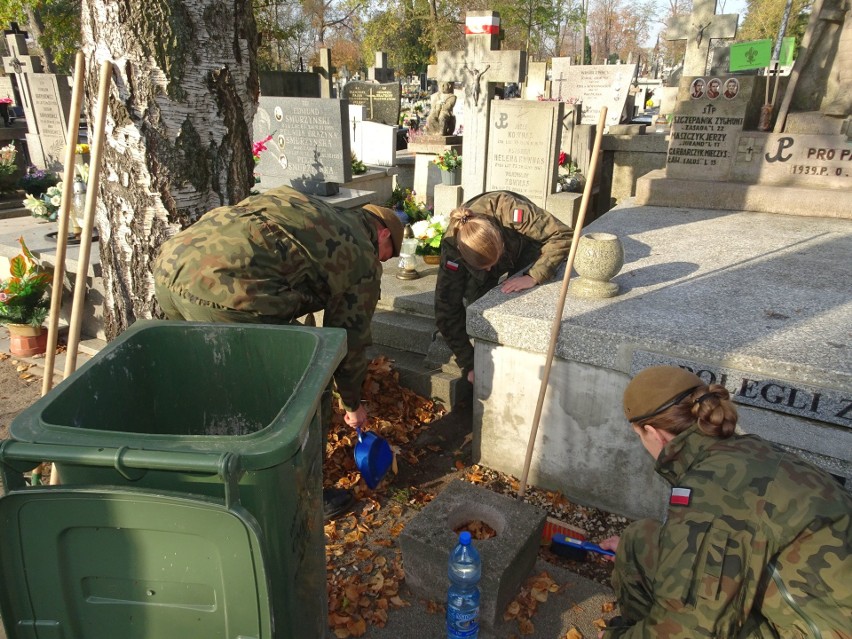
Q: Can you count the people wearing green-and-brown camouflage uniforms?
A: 3